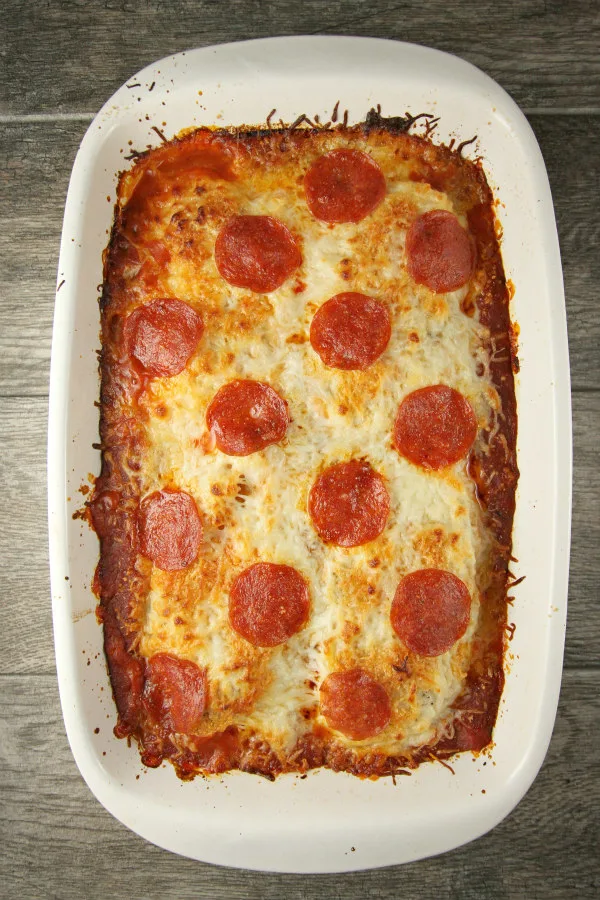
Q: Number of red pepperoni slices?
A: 13